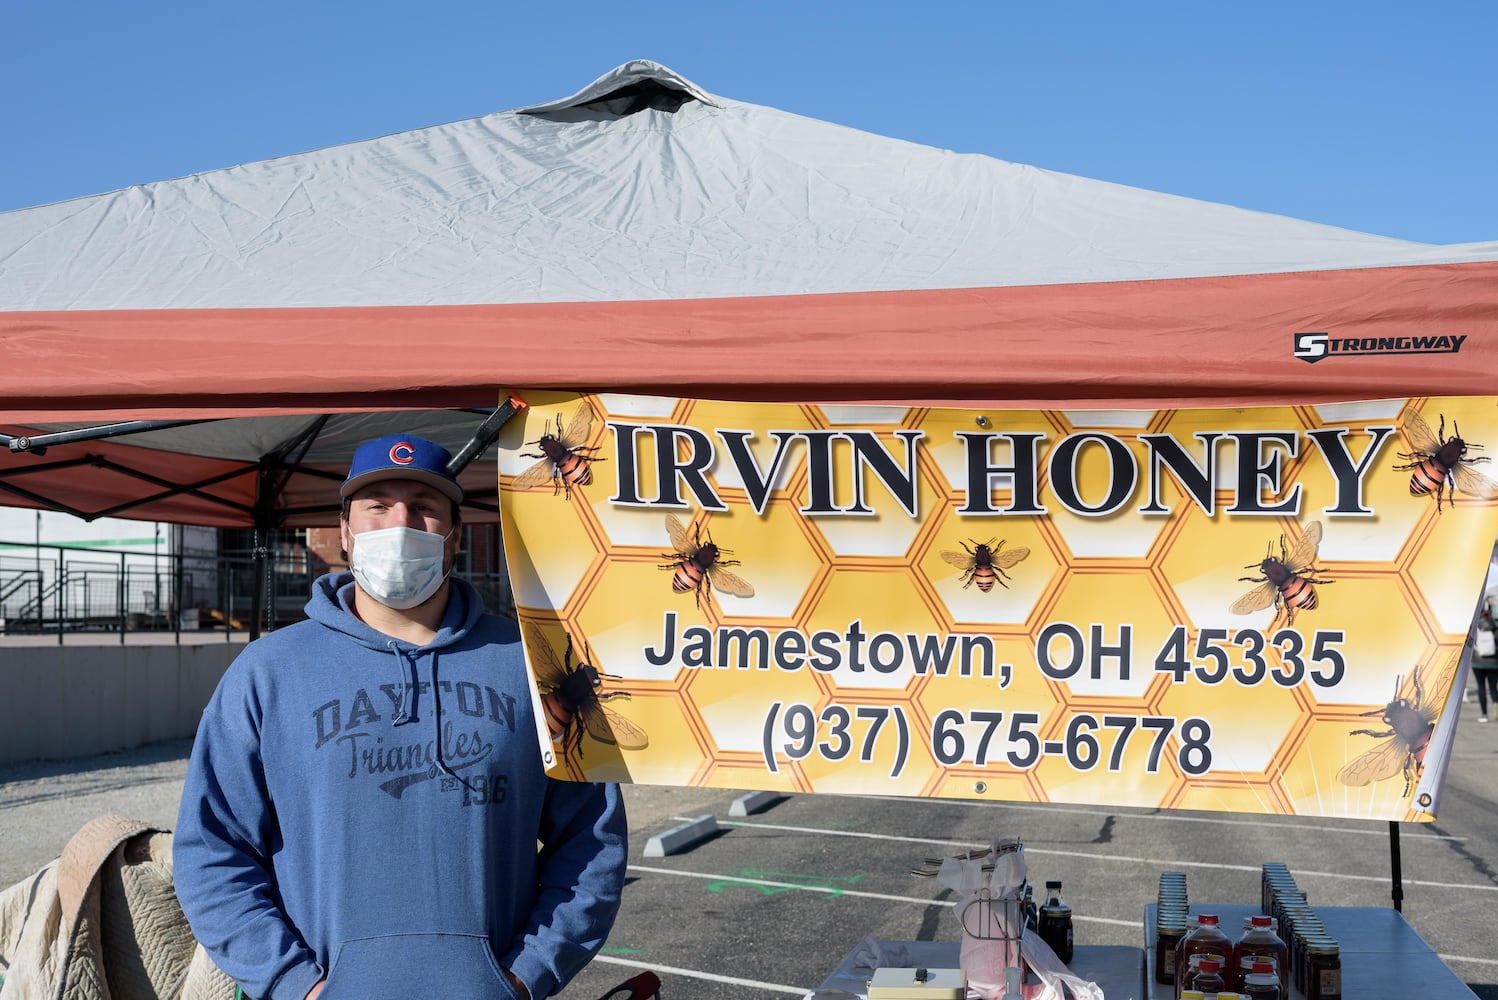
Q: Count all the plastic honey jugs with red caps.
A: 4